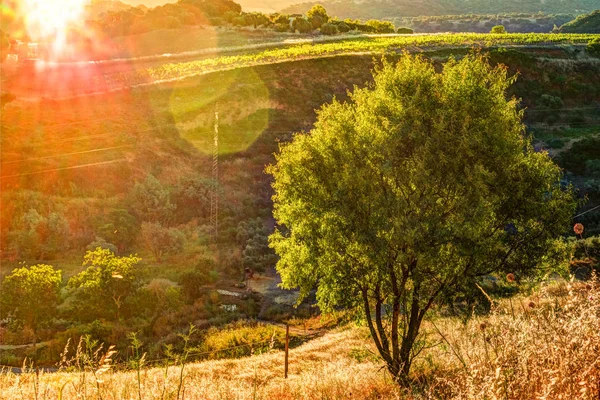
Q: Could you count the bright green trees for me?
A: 3